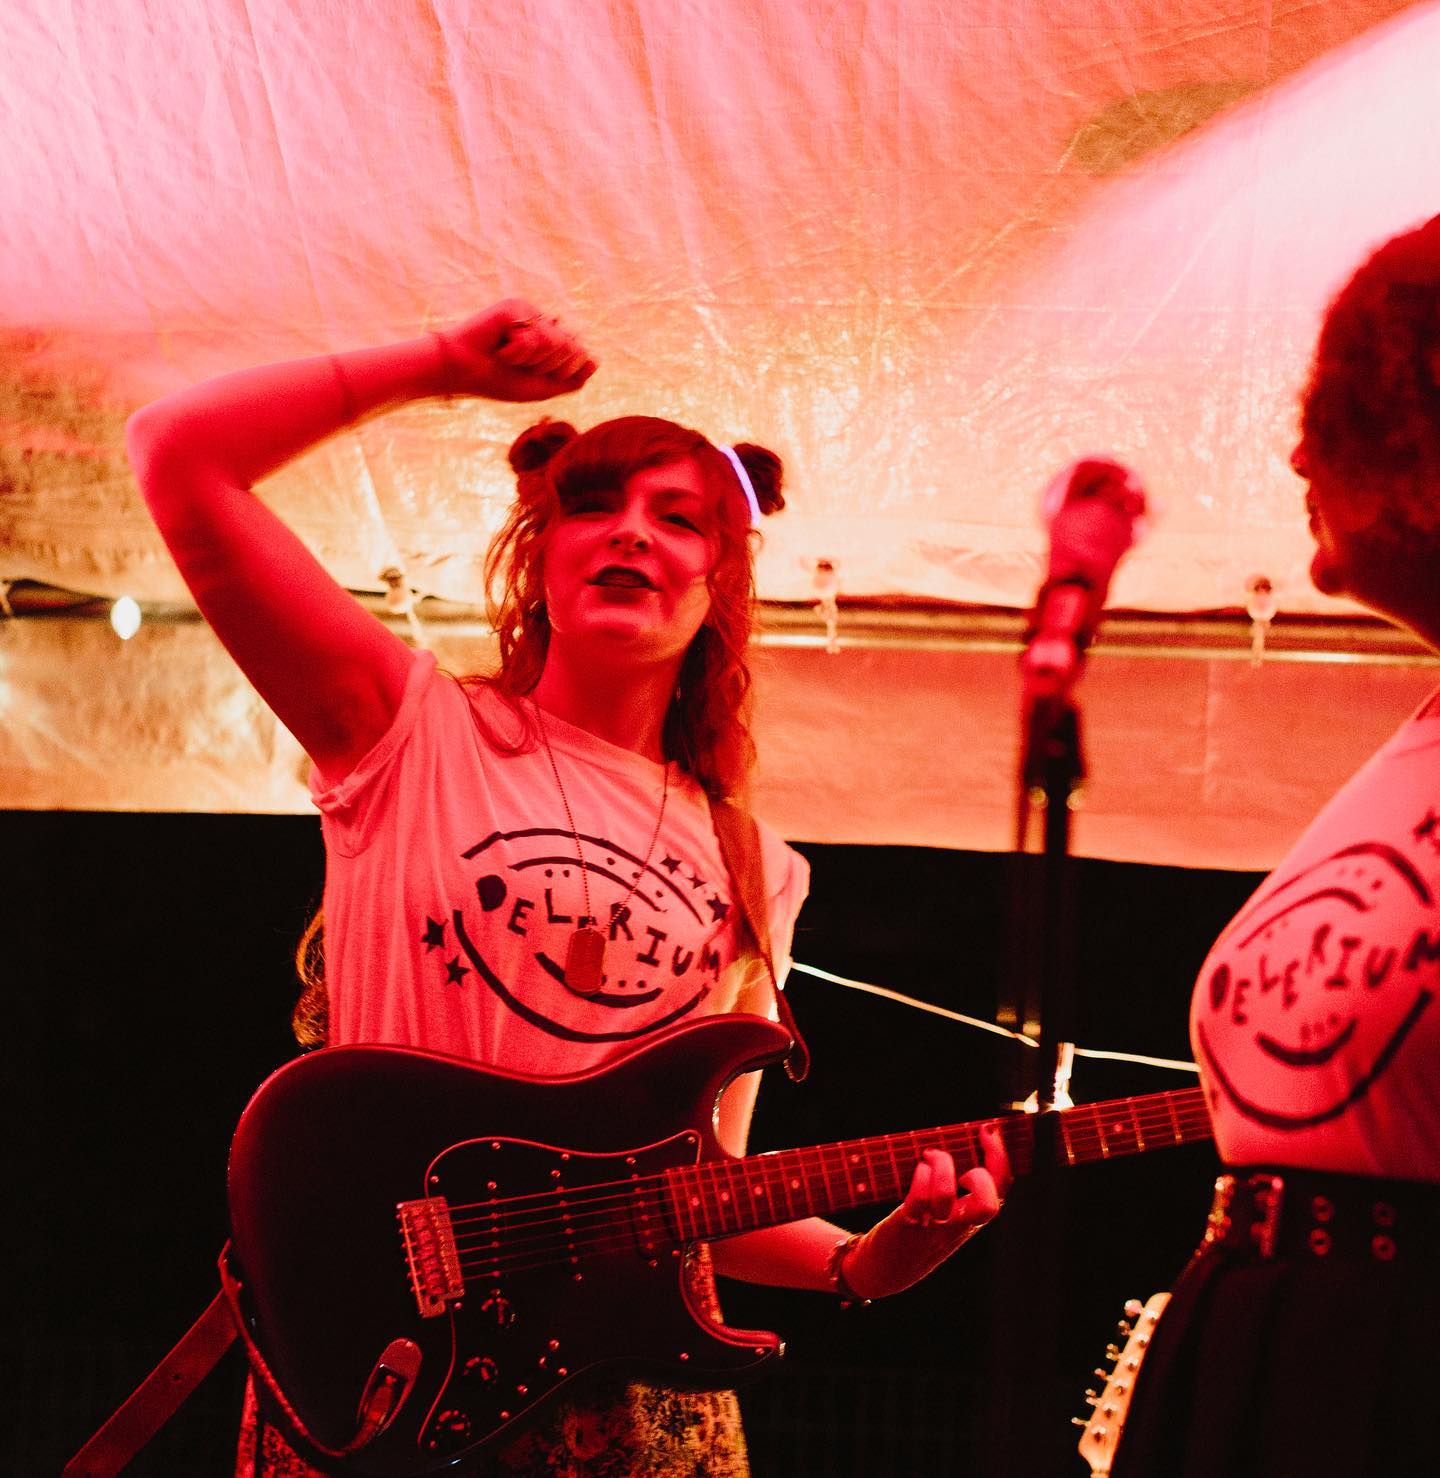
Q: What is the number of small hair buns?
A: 2